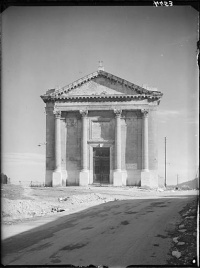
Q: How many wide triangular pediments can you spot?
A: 1